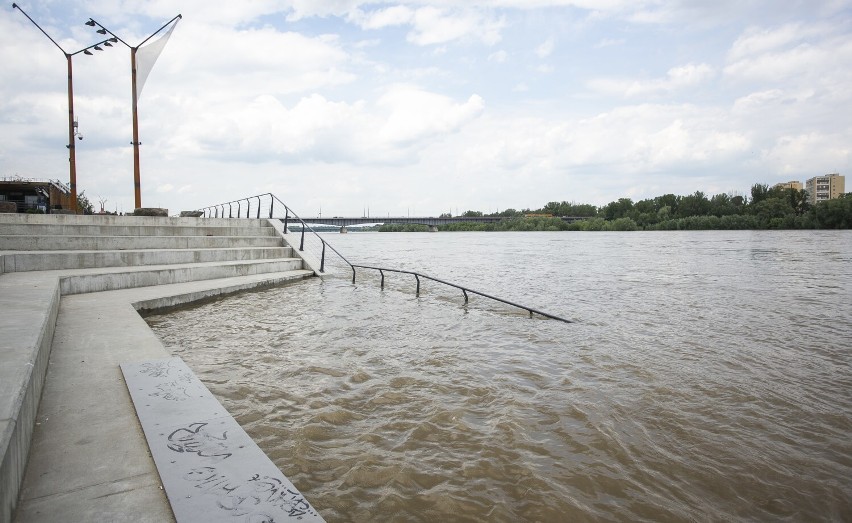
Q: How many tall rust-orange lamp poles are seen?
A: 2